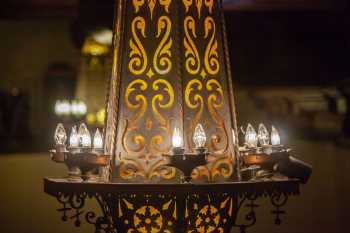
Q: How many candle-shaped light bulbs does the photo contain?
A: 9